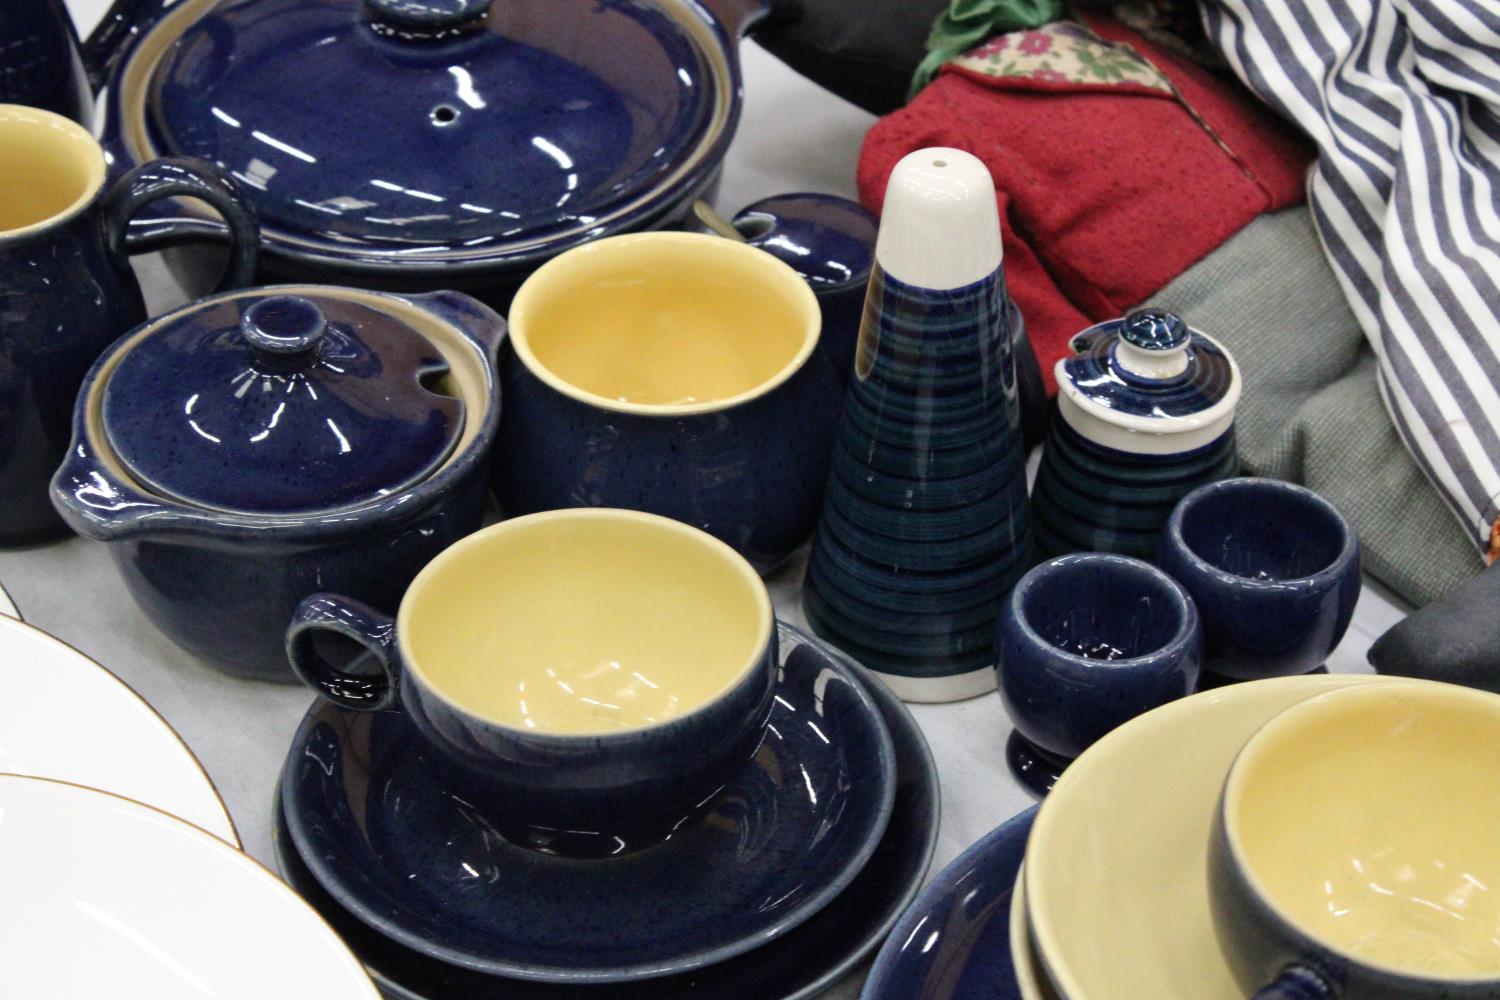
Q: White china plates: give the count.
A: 3